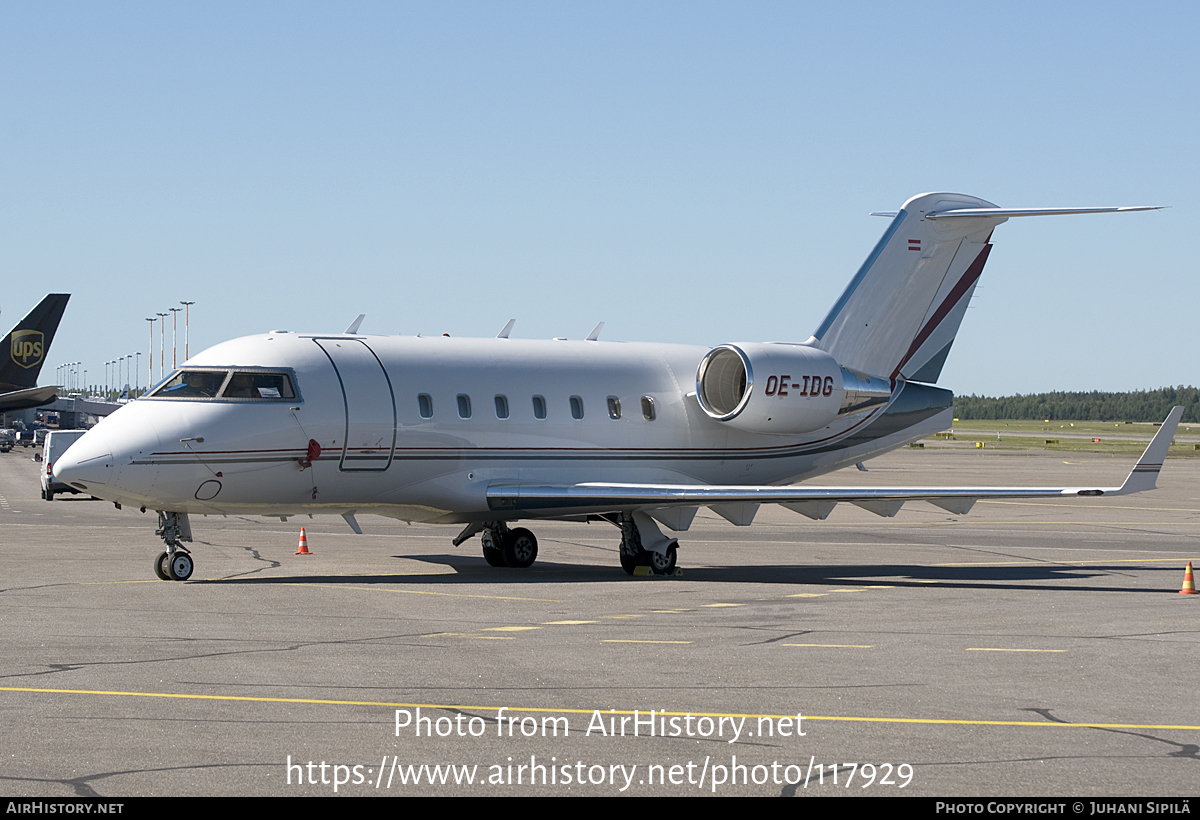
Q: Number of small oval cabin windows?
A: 7